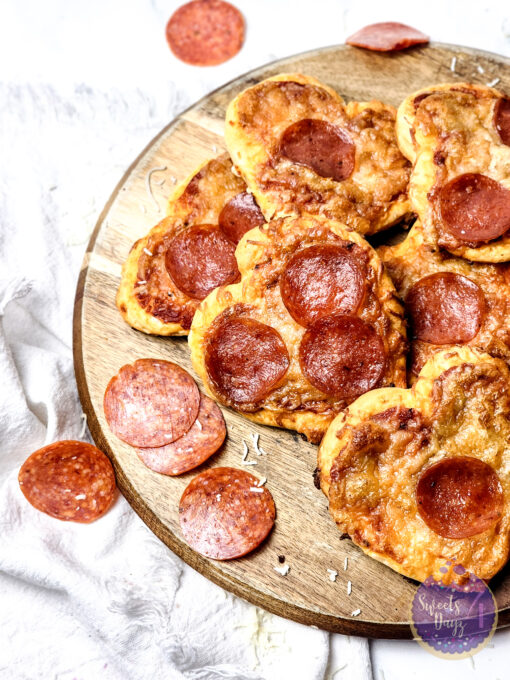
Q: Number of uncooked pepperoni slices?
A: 6